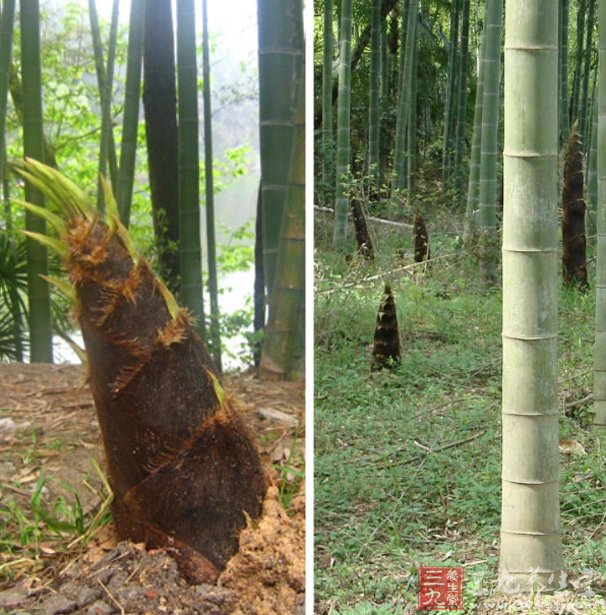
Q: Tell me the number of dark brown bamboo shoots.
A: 5